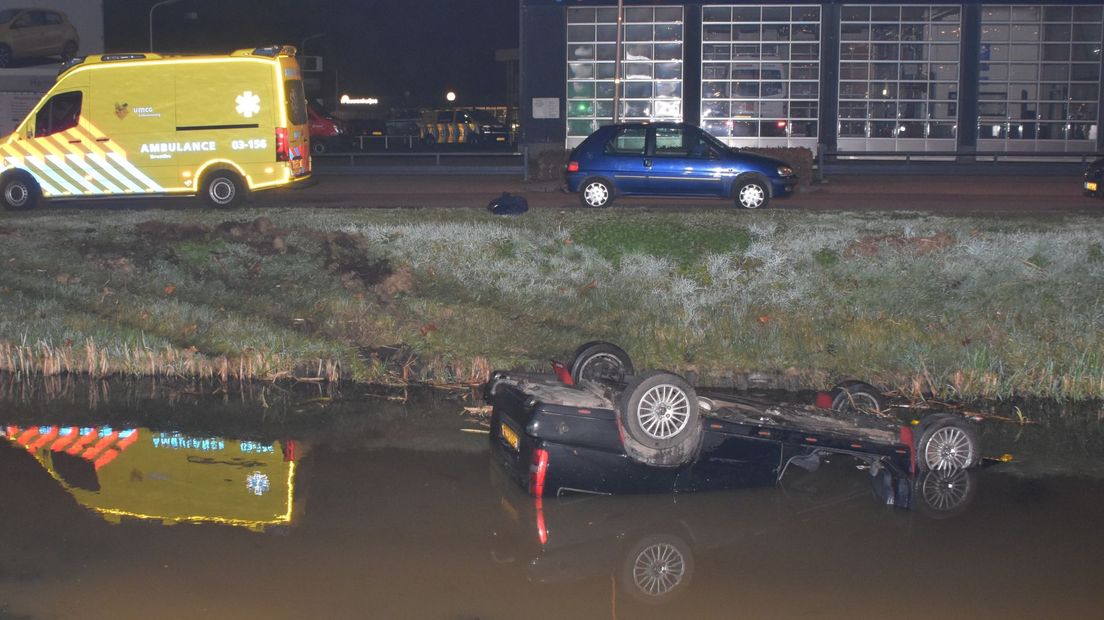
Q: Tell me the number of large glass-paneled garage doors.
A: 4